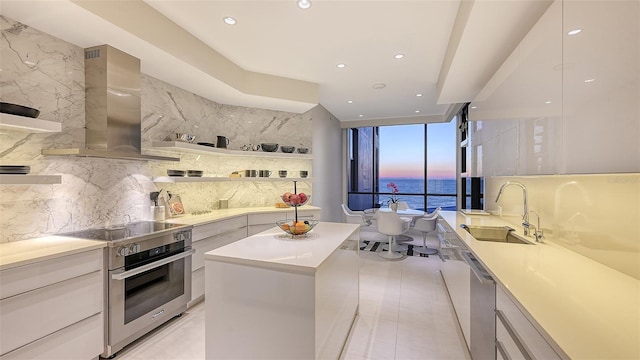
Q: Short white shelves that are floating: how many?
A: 2